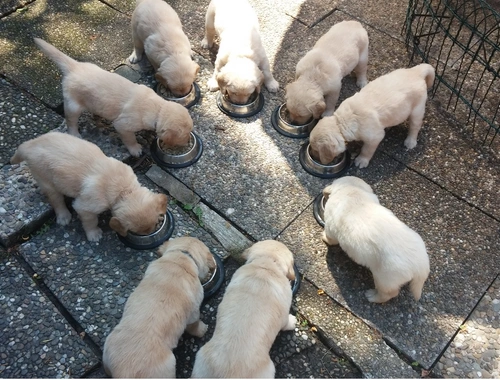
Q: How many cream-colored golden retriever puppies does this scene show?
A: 9